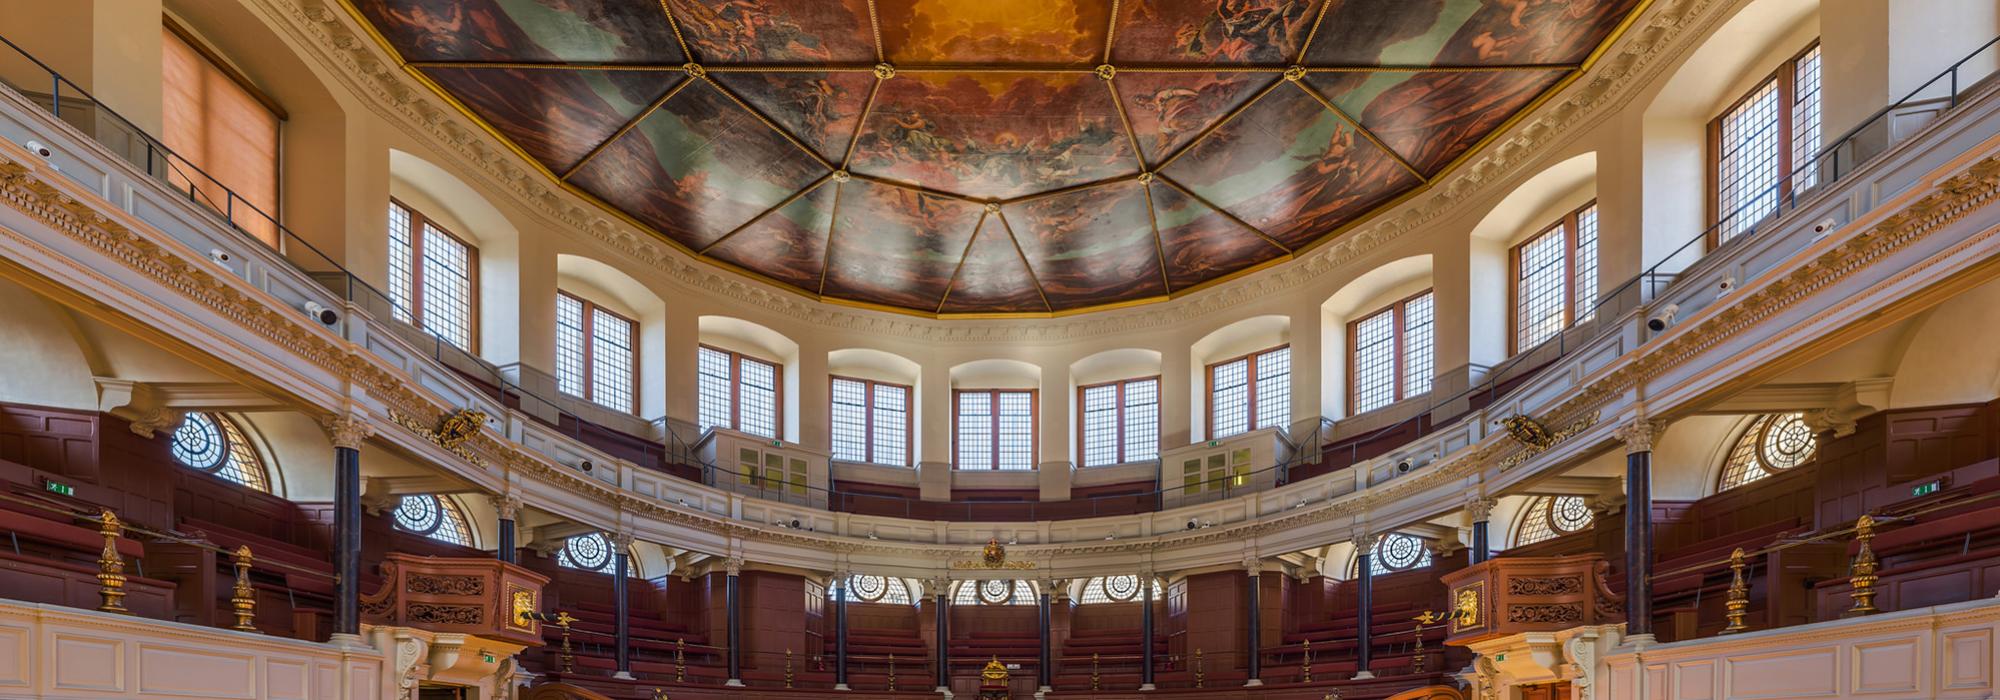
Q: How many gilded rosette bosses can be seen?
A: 7